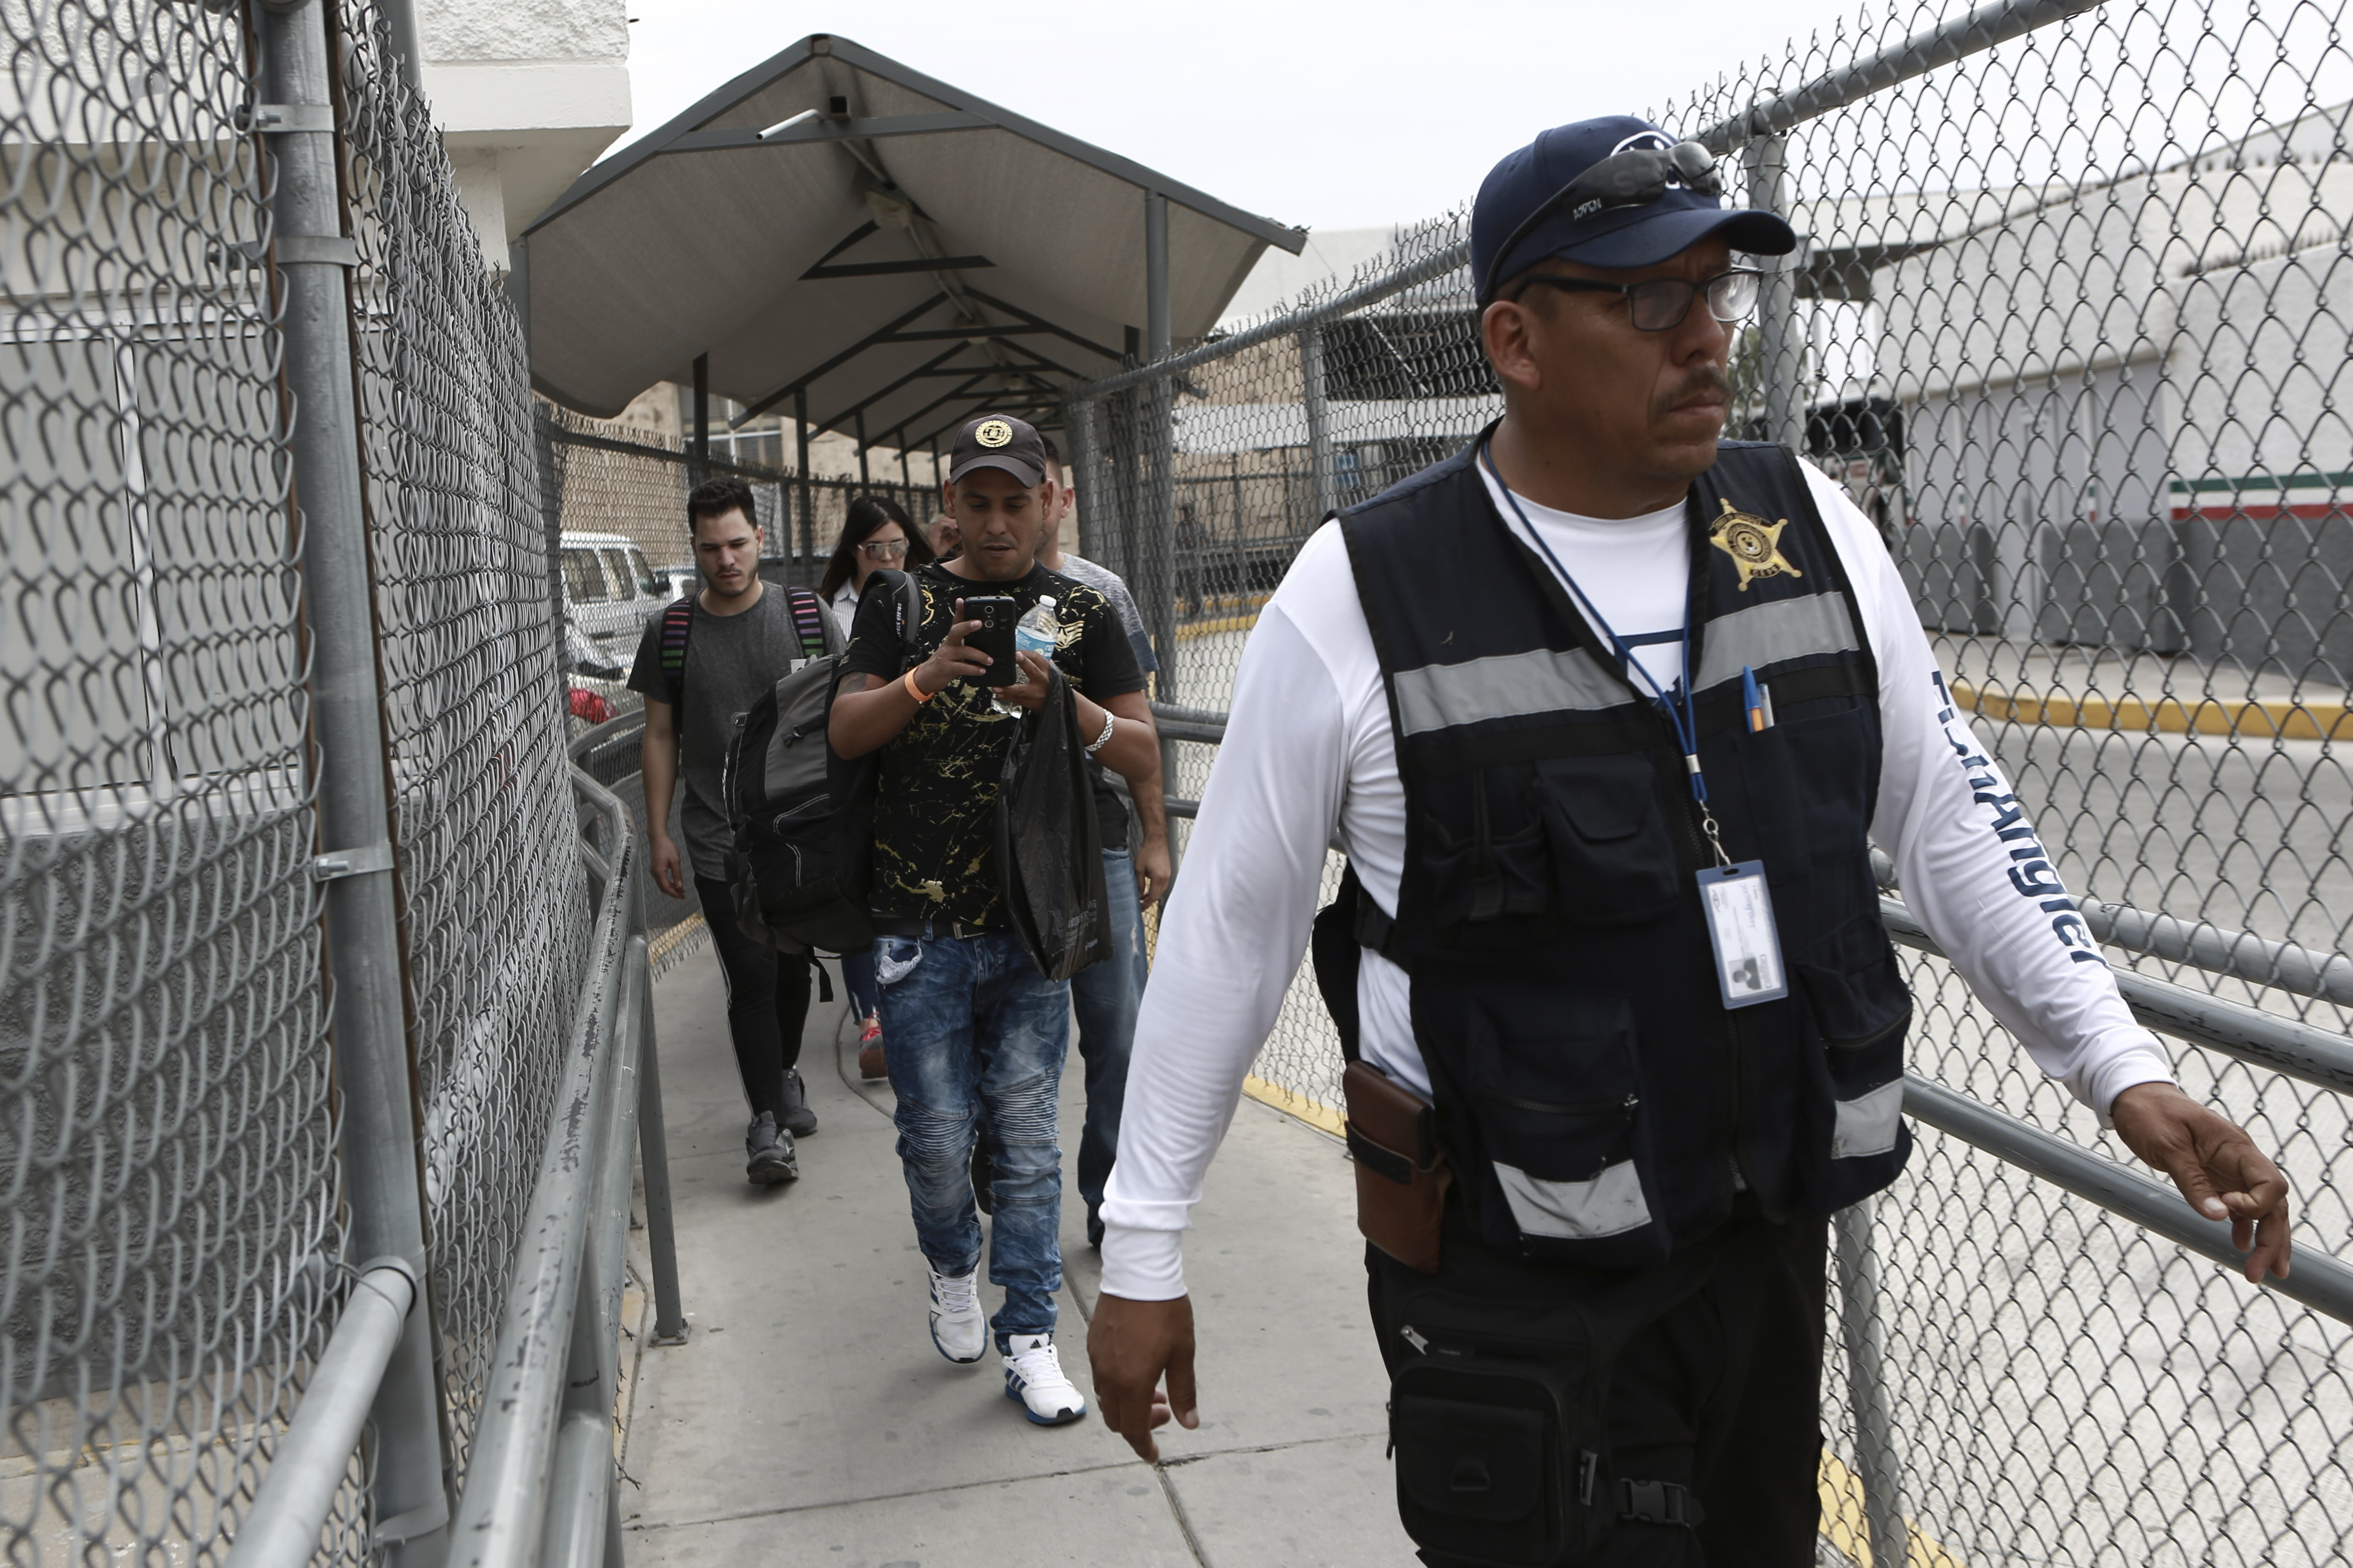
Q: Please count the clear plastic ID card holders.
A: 1